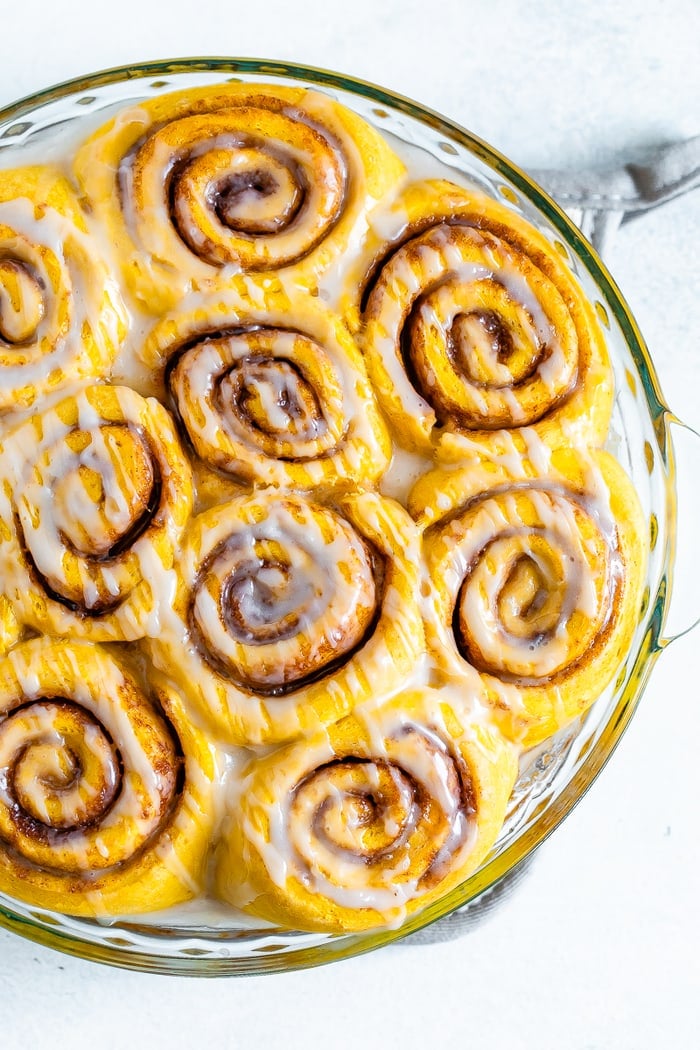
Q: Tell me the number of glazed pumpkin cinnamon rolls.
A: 9